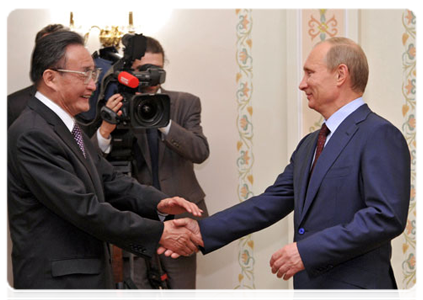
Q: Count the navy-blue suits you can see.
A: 1